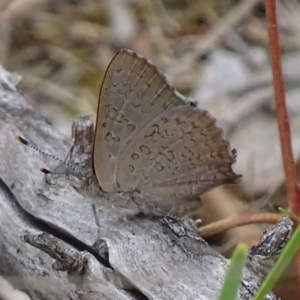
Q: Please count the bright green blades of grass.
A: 2